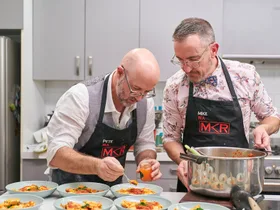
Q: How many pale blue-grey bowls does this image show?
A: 7